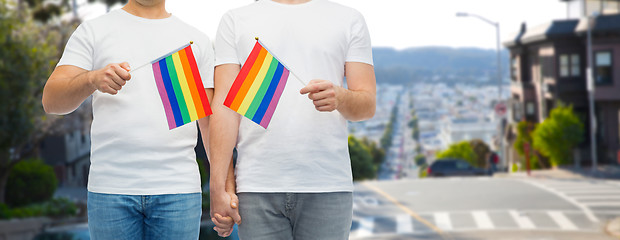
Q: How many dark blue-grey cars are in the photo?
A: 1